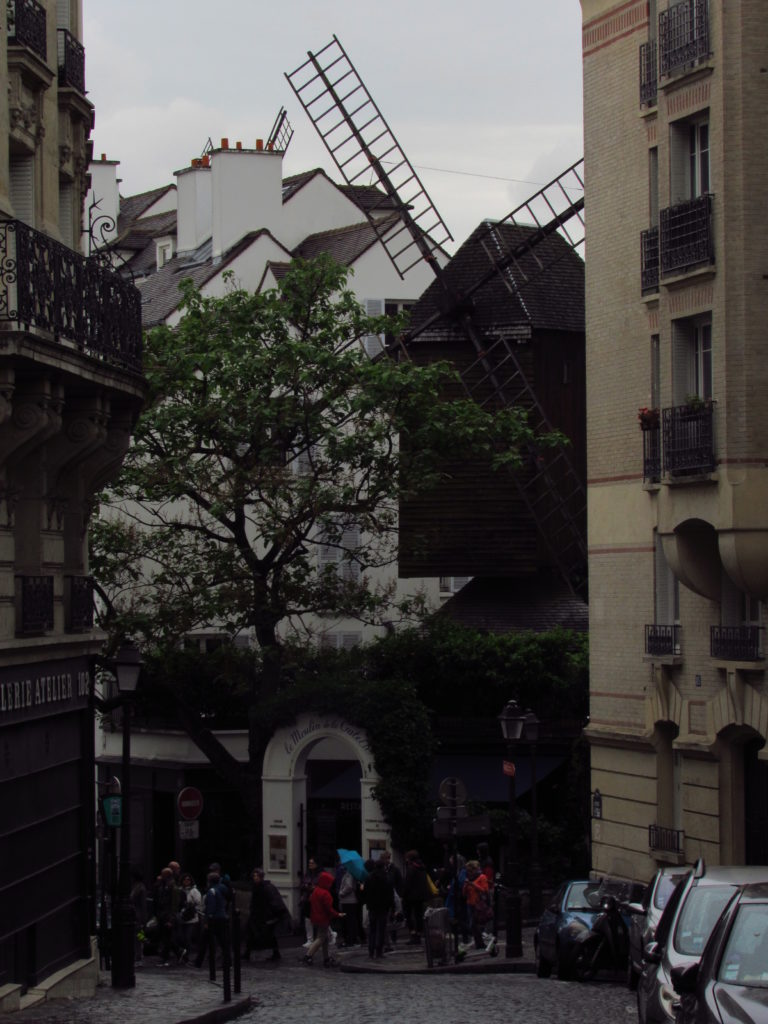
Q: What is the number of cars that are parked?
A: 4